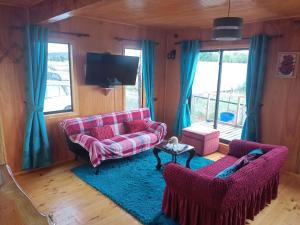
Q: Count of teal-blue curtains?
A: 4